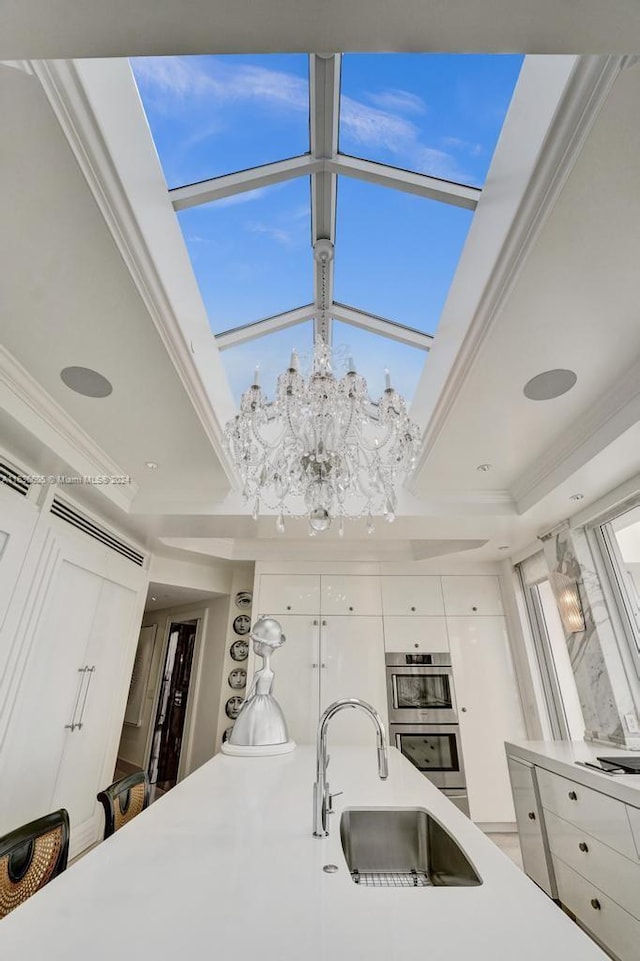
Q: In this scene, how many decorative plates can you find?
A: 6